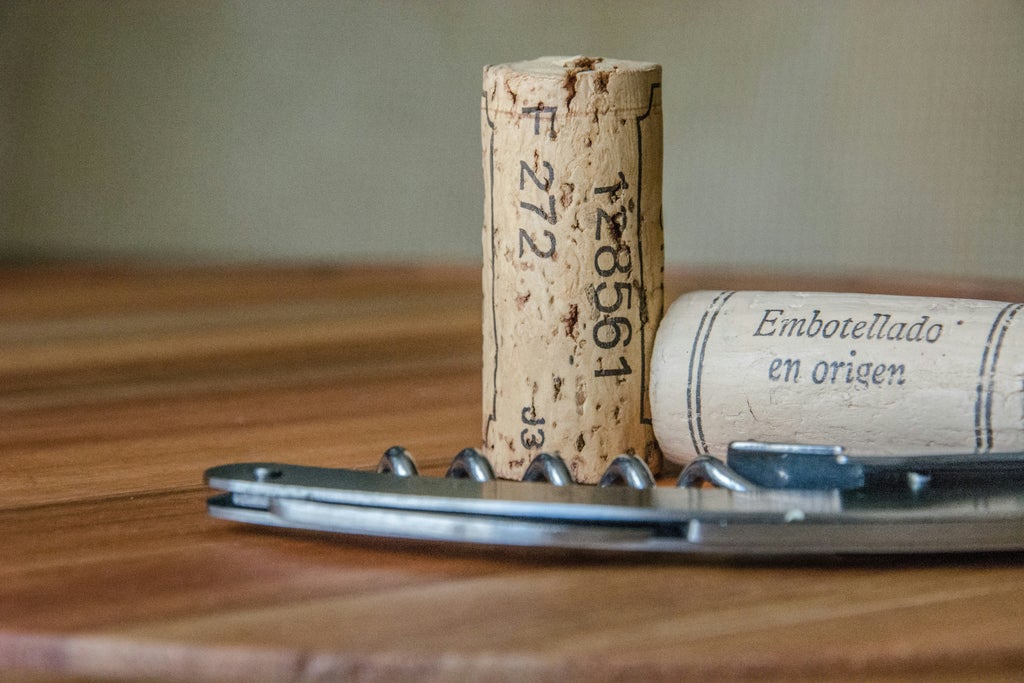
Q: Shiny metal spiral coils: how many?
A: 5